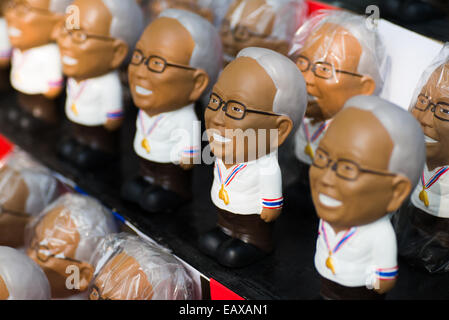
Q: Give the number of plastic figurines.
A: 14